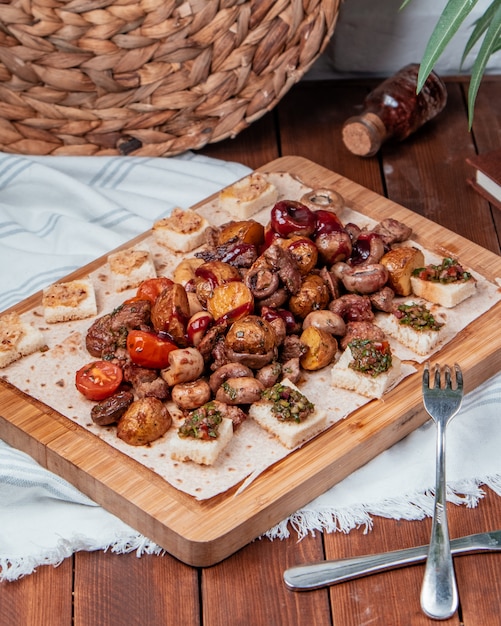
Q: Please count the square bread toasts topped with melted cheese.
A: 5